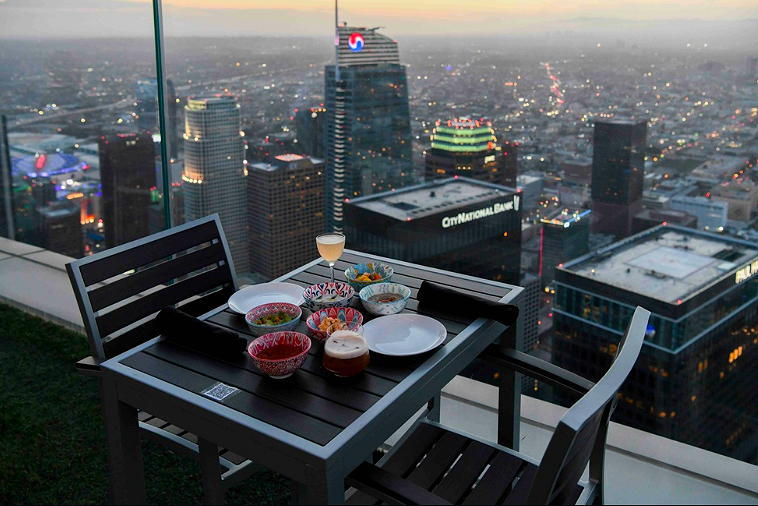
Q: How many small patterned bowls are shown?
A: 6